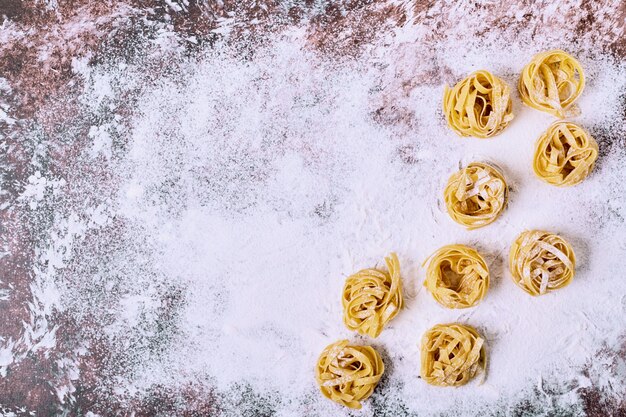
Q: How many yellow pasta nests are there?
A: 9